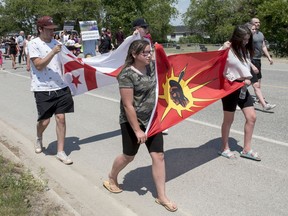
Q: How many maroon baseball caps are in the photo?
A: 1